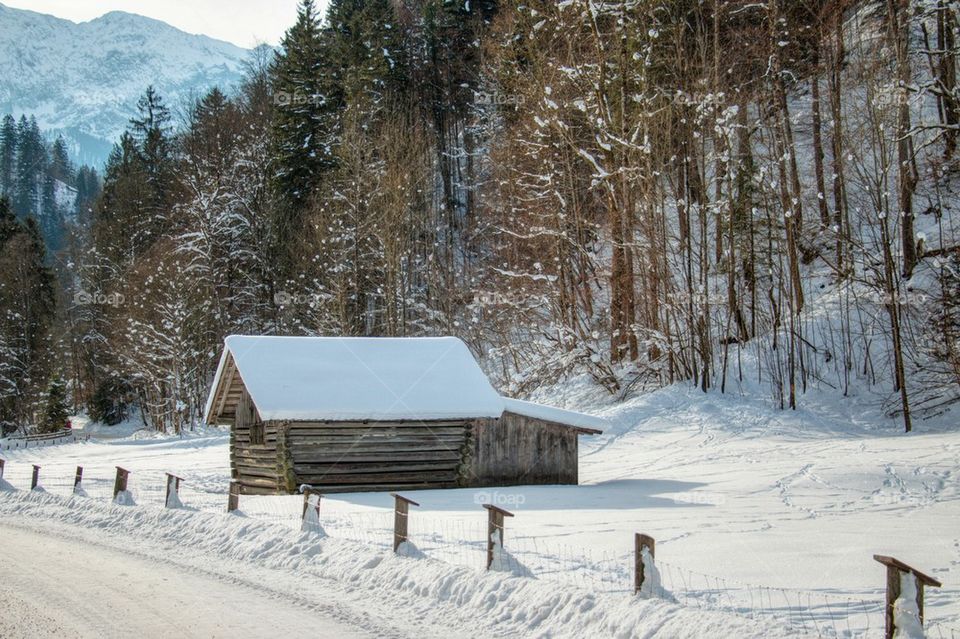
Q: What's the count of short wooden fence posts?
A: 11